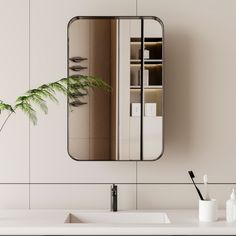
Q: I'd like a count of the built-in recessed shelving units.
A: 1